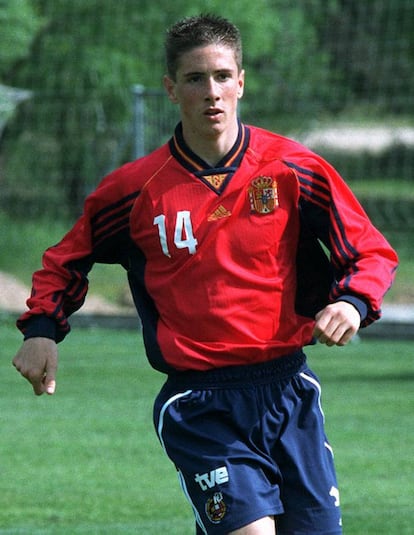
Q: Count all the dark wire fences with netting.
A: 1